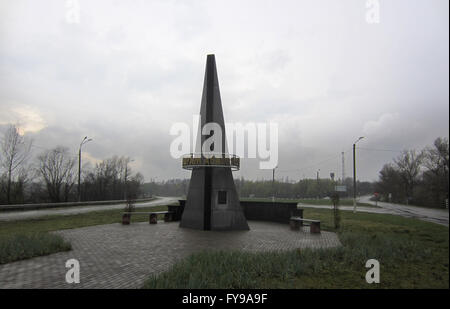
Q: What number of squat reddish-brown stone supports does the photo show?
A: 5